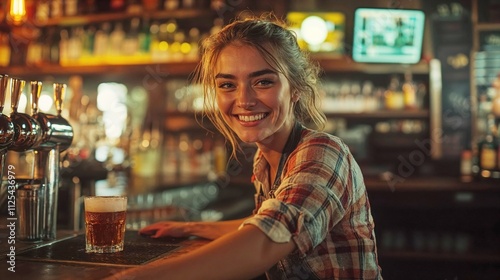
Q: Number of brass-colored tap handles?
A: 4